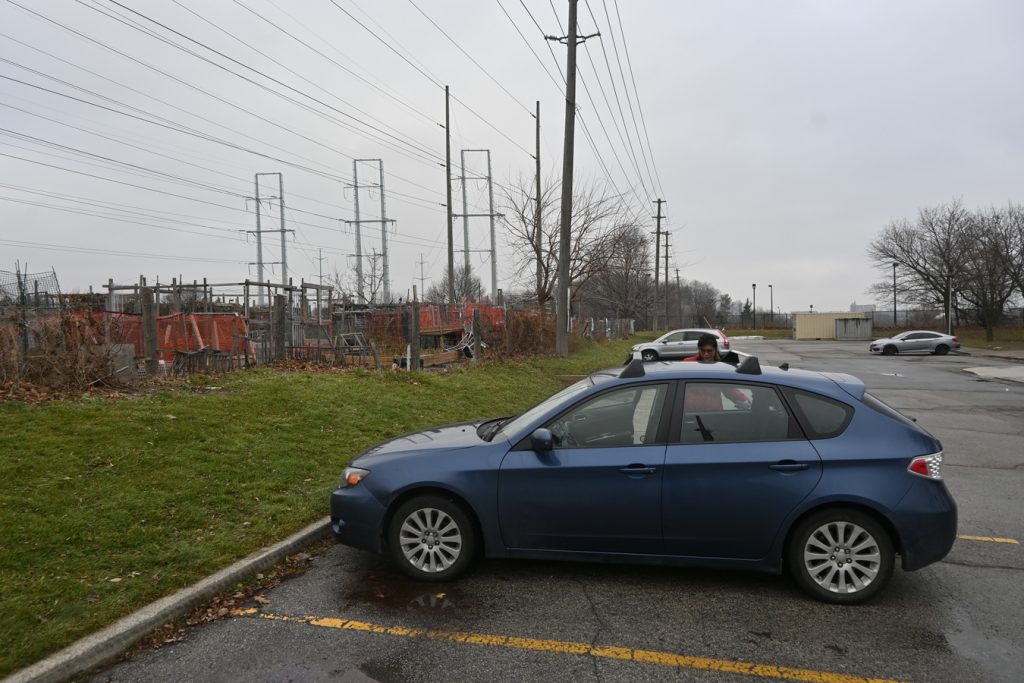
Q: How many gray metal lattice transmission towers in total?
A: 3